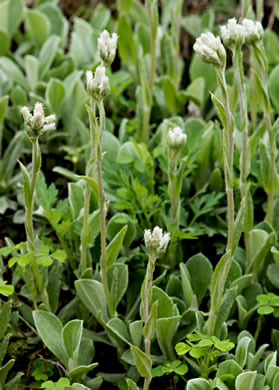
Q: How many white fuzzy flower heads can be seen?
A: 8